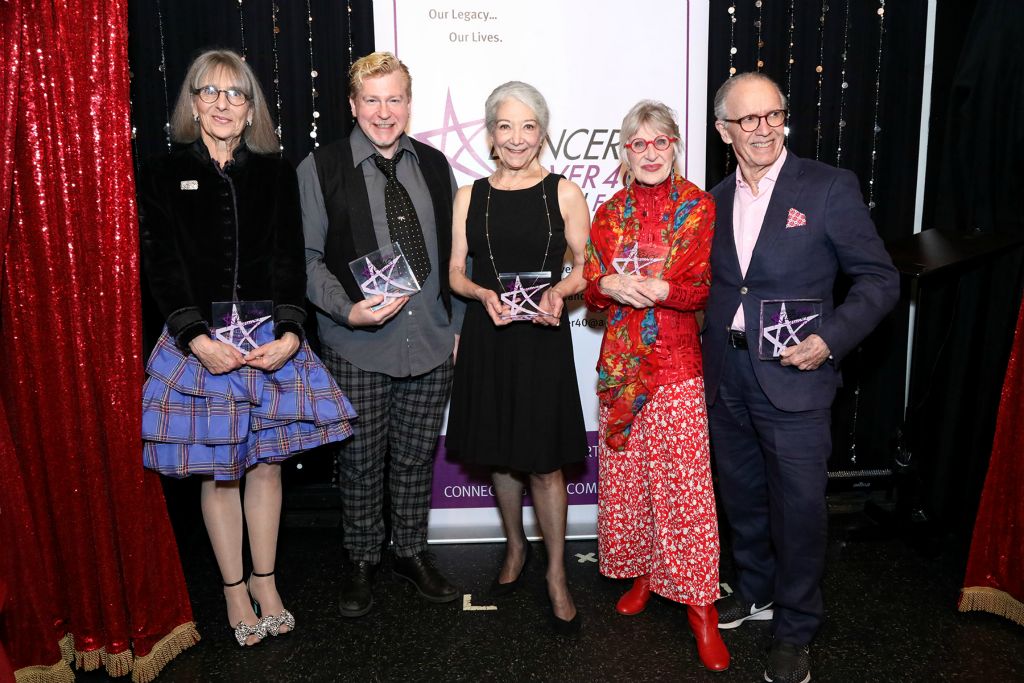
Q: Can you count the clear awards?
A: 5